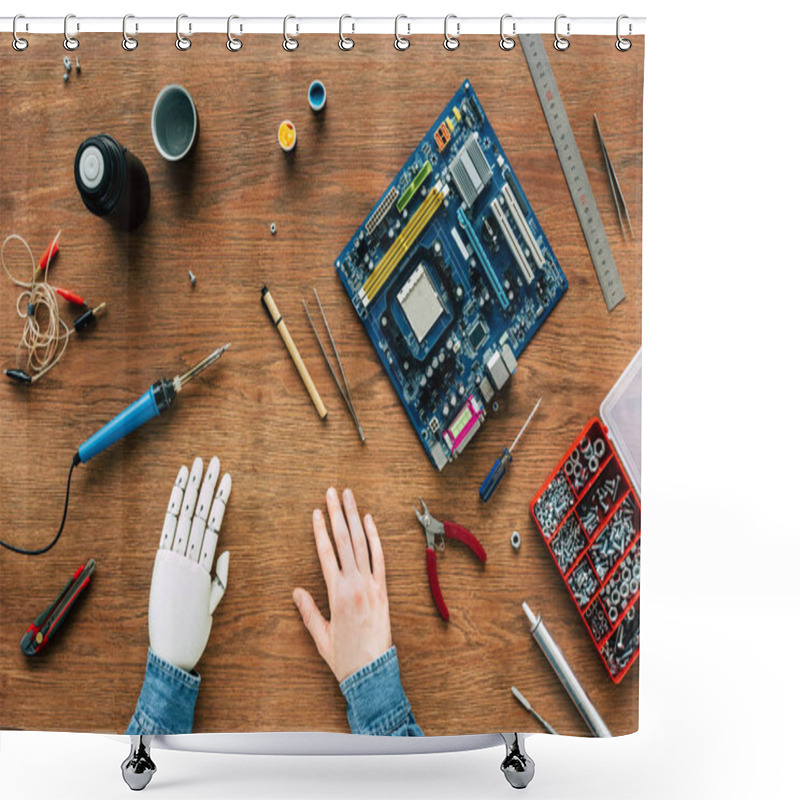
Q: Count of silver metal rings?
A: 12